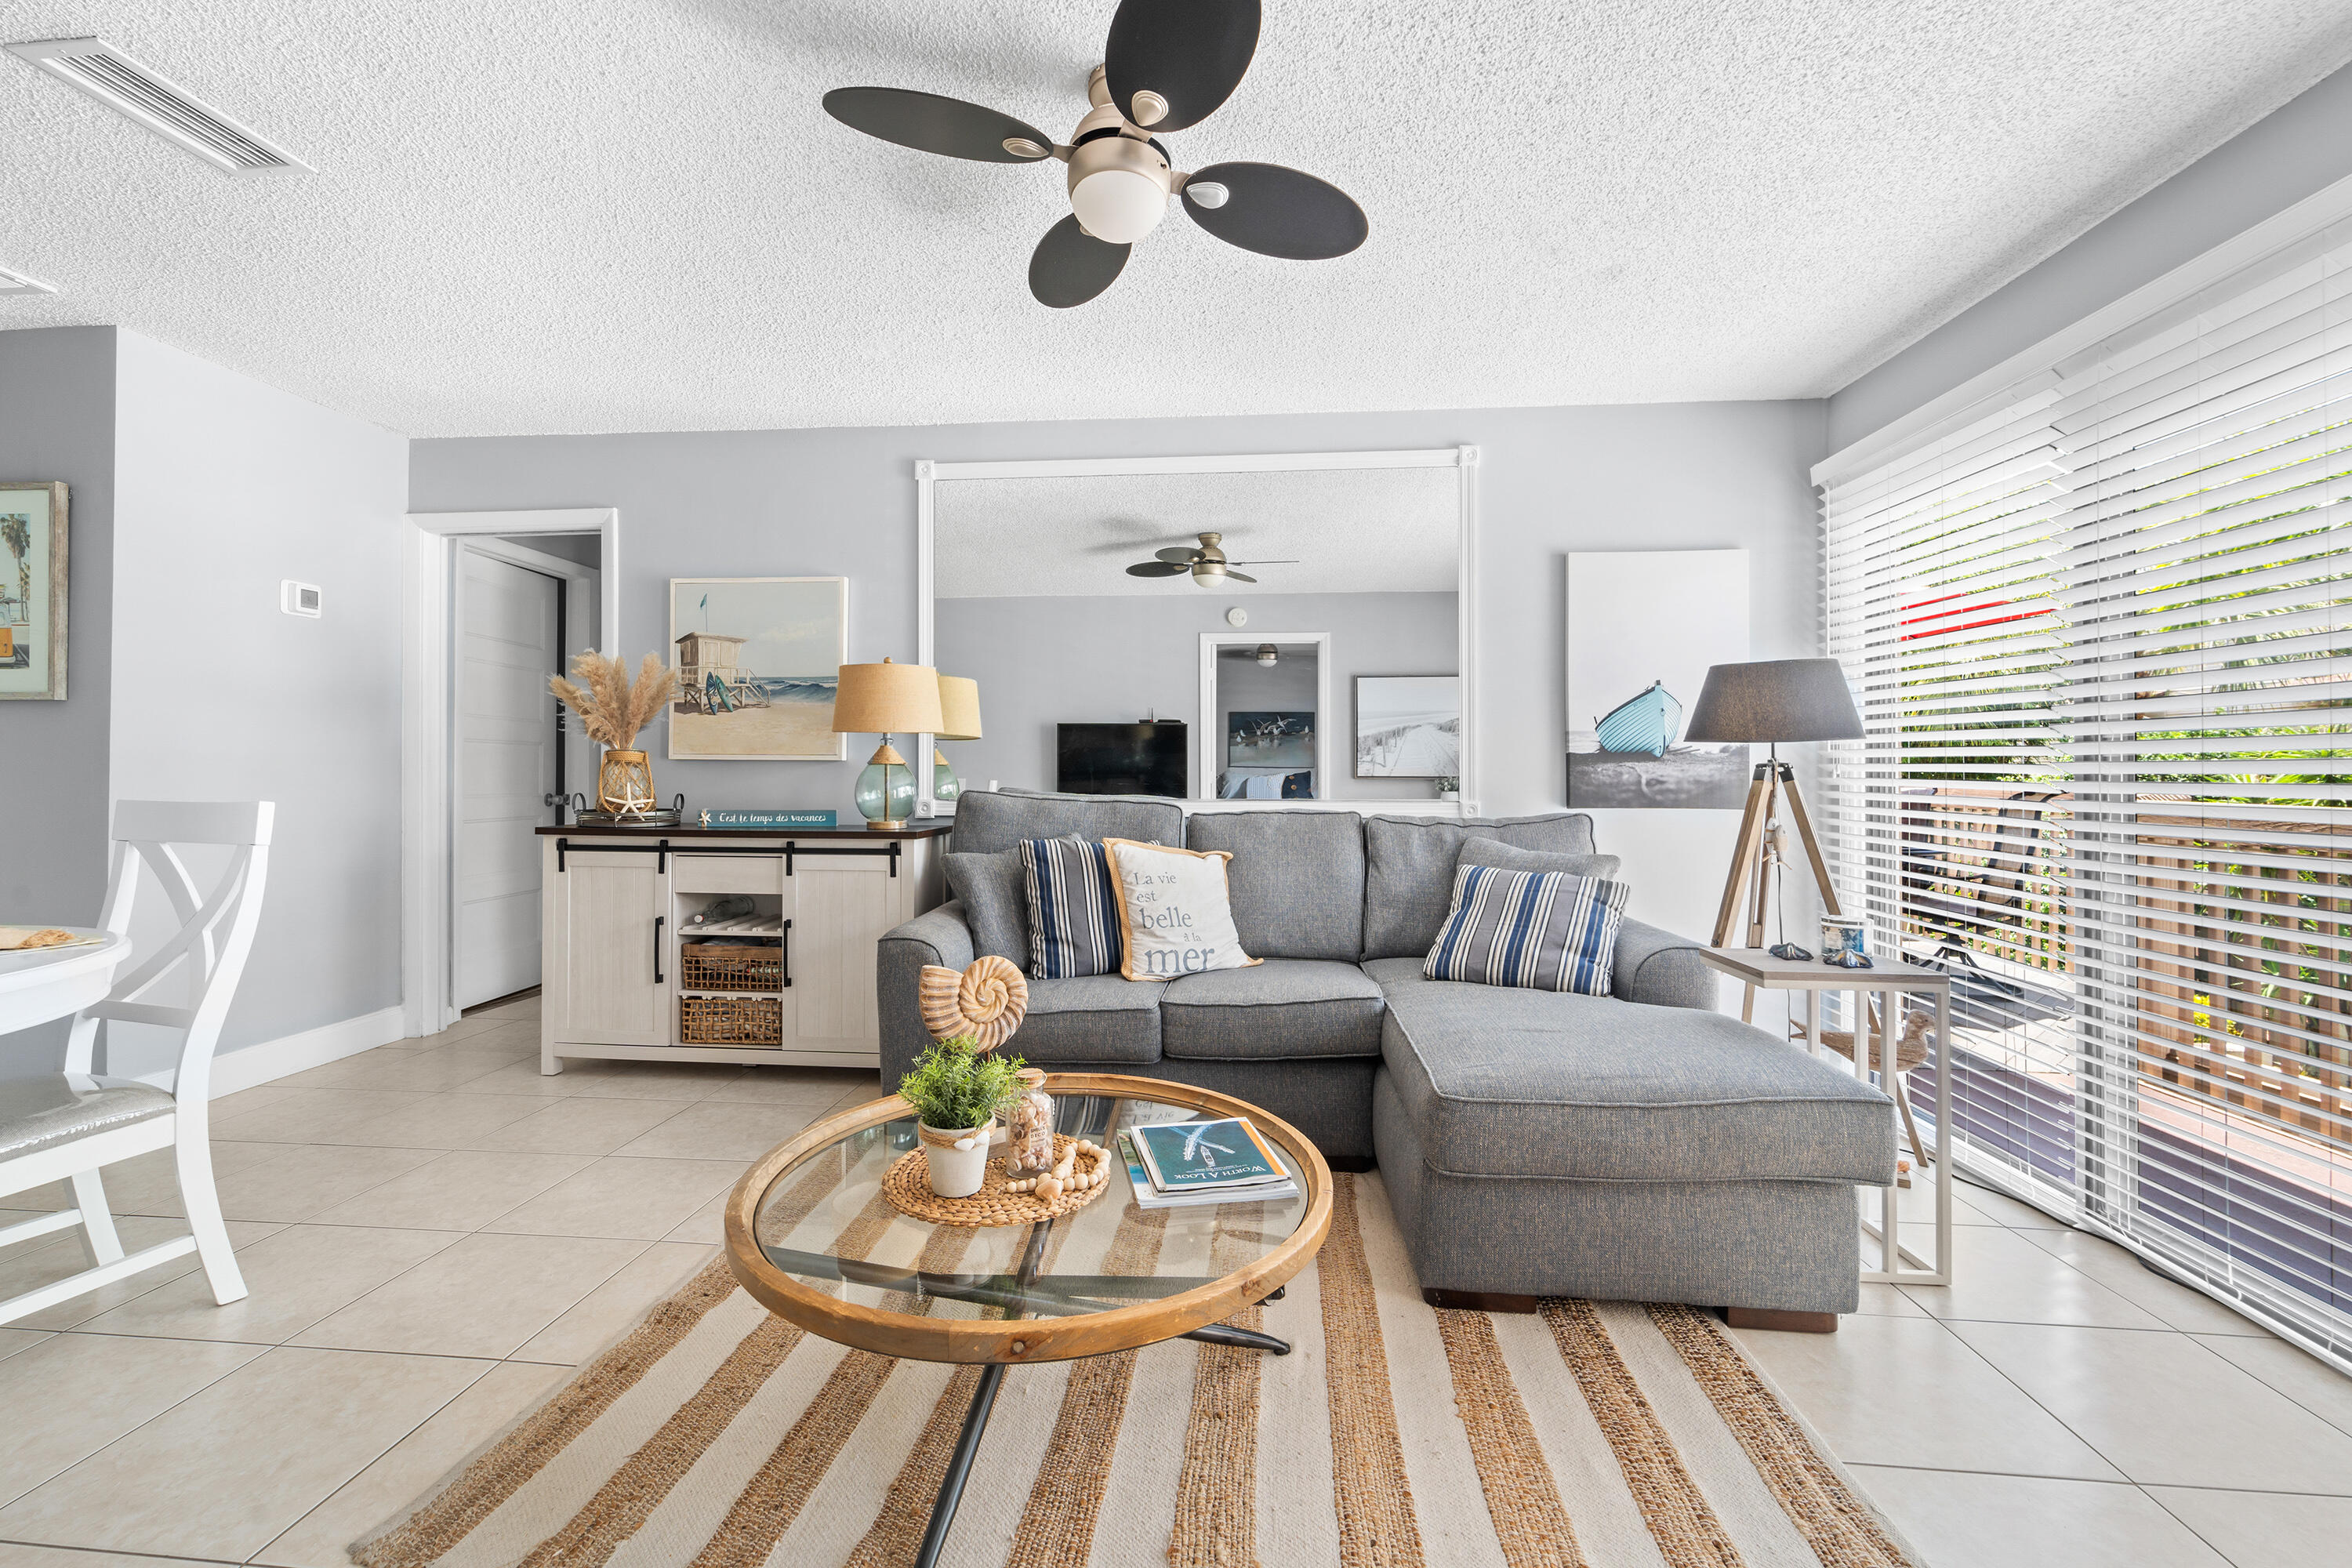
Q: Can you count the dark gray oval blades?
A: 4